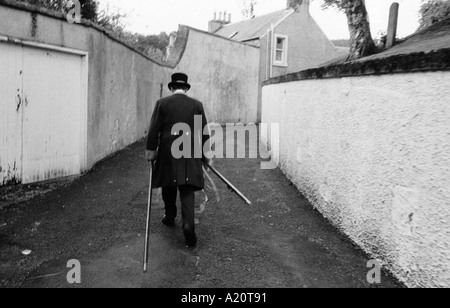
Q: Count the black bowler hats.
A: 1